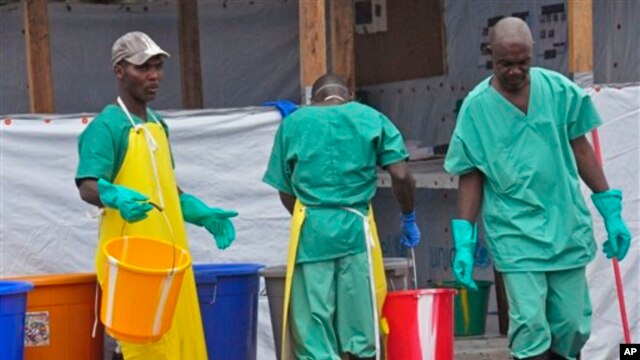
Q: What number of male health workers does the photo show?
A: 3